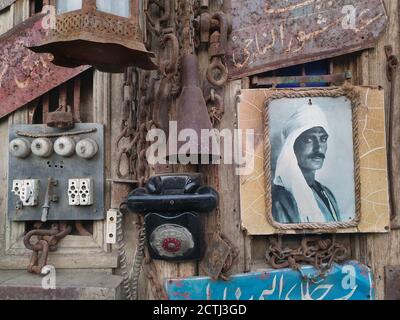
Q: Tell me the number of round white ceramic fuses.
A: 4